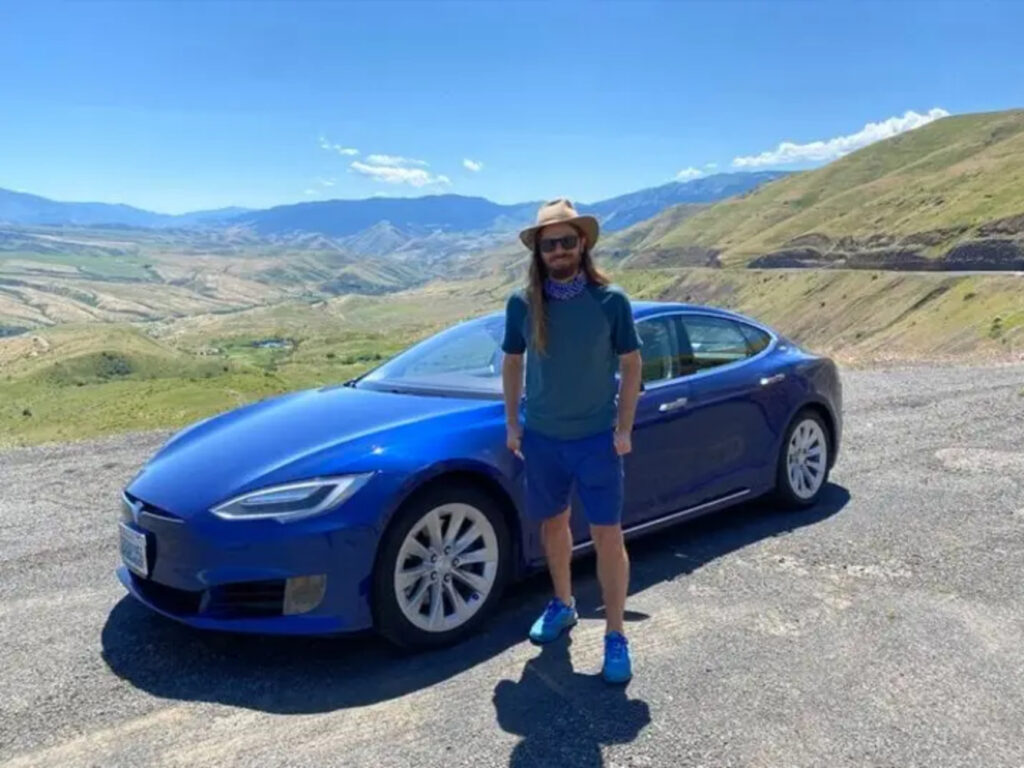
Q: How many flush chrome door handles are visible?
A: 2